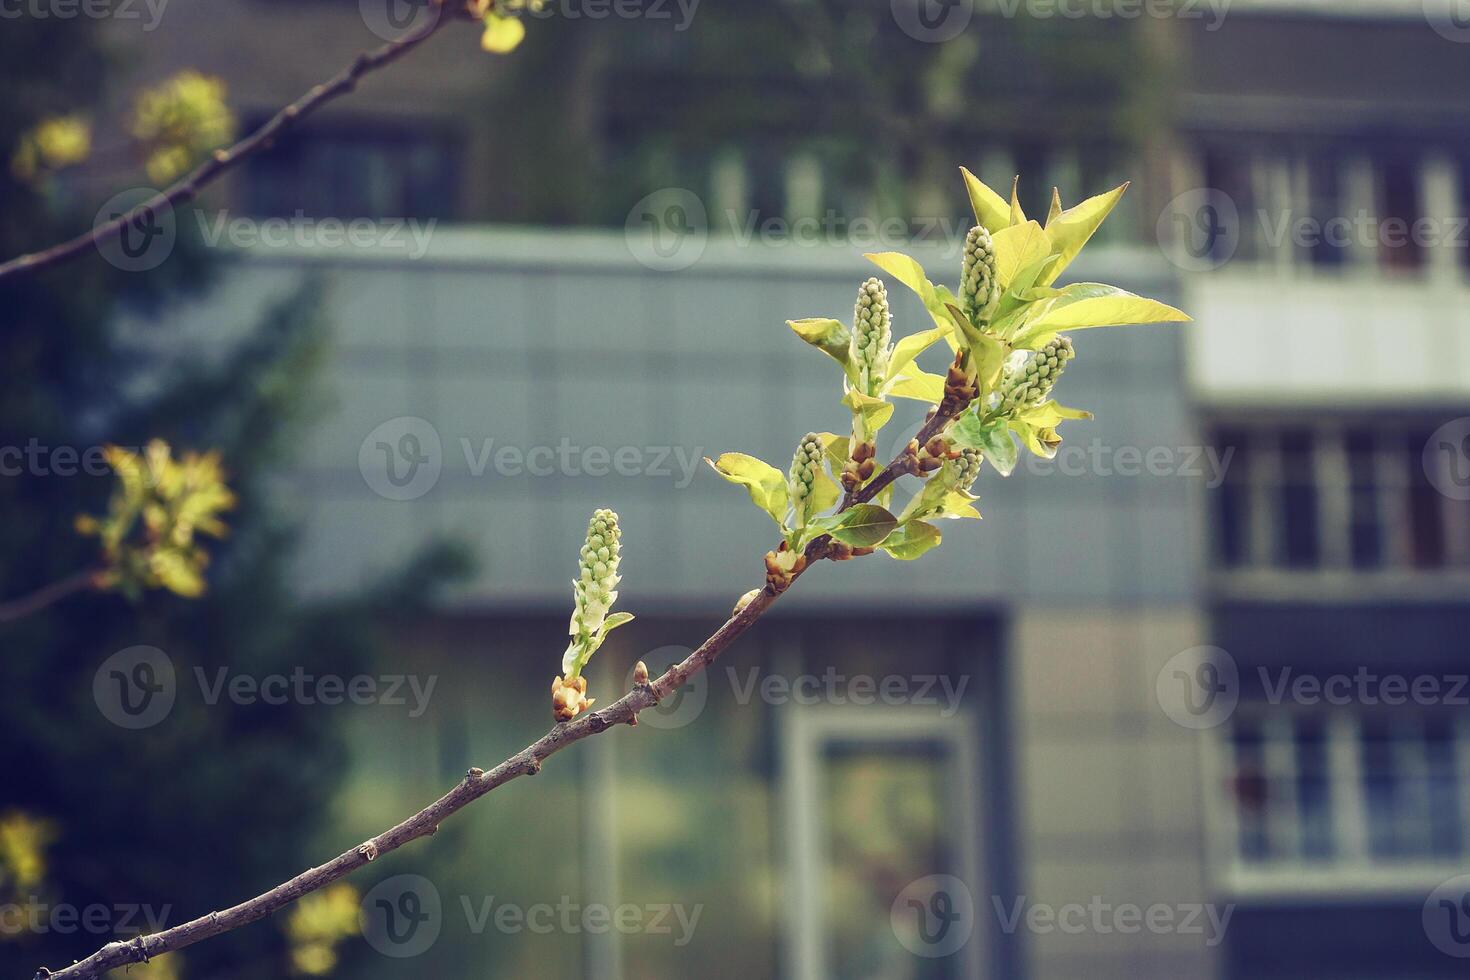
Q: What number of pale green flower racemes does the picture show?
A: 6